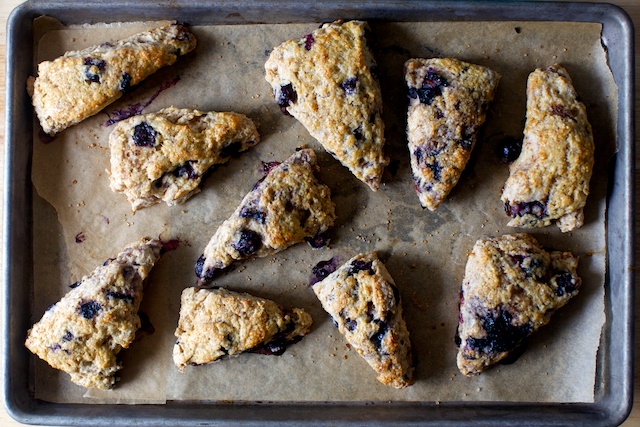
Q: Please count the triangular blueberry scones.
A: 10